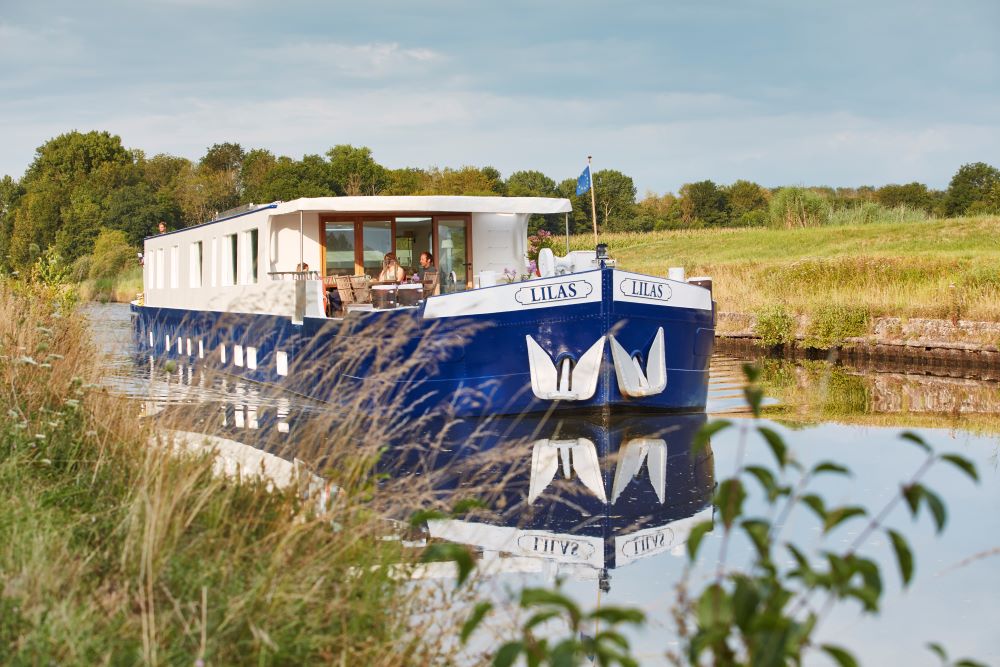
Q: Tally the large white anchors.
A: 2